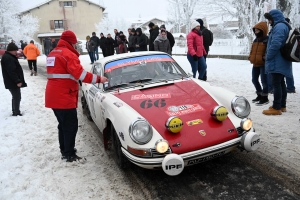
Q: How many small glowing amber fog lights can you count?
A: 2